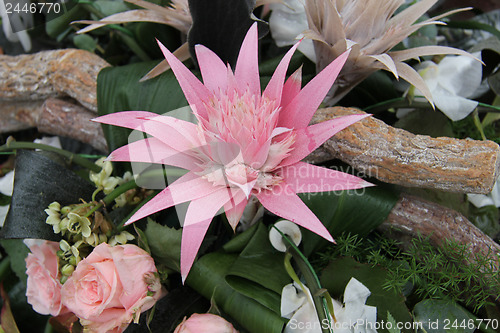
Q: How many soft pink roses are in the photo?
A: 3